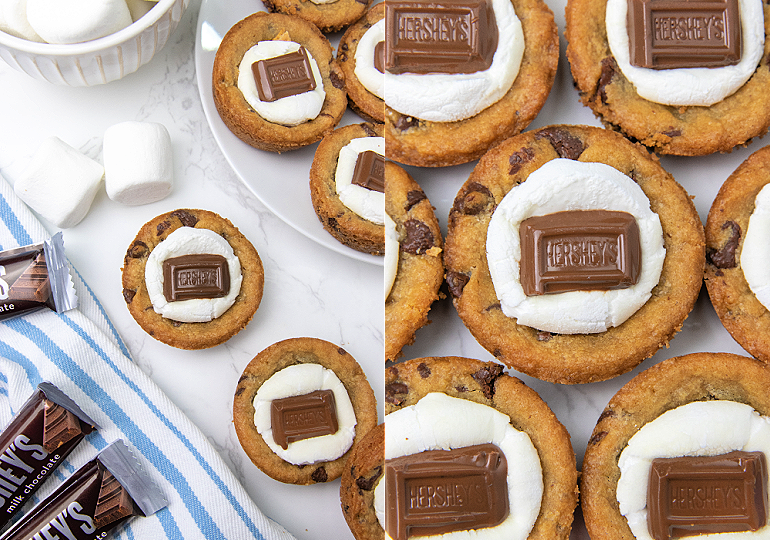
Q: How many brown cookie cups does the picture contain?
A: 14